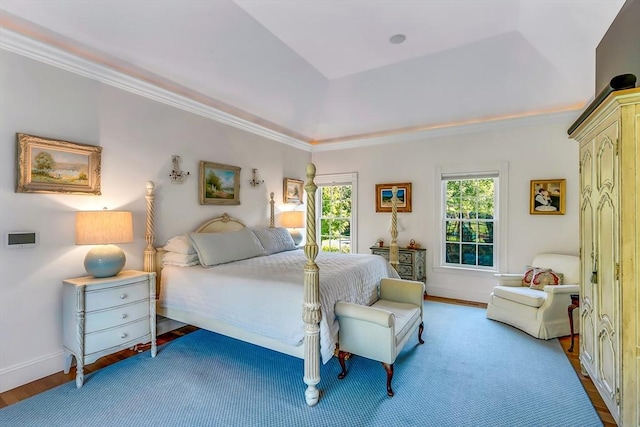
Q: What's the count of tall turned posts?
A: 4